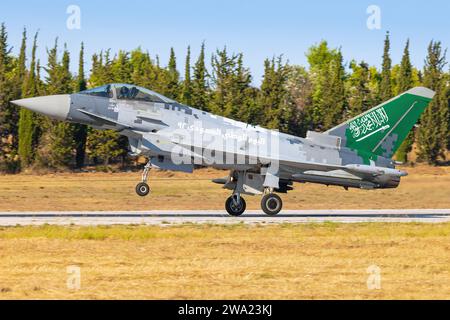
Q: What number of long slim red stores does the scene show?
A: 0